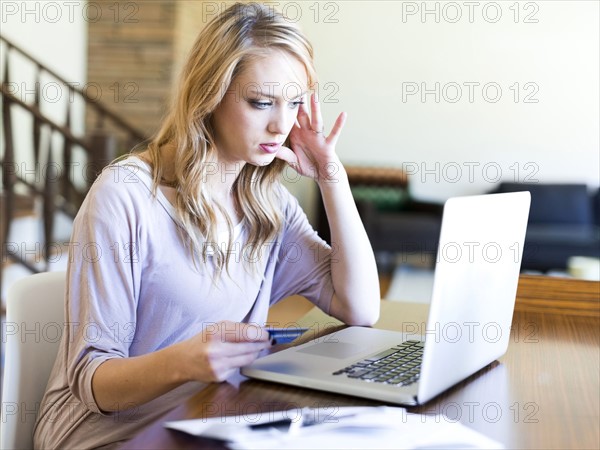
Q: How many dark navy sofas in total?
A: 1